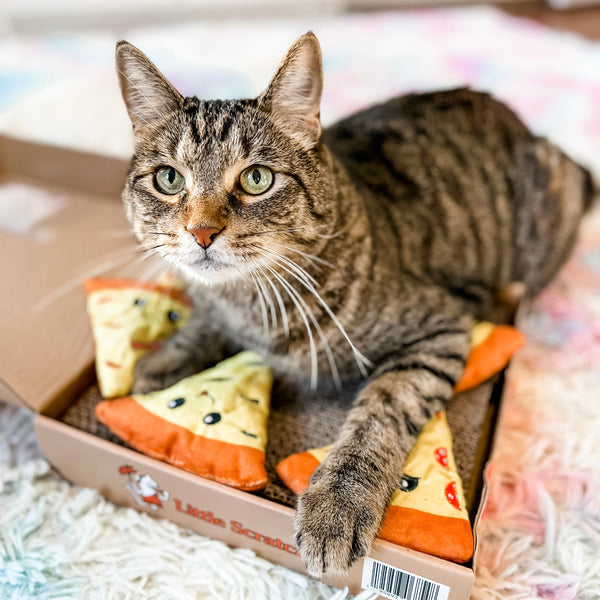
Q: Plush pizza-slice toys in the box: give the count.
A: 4